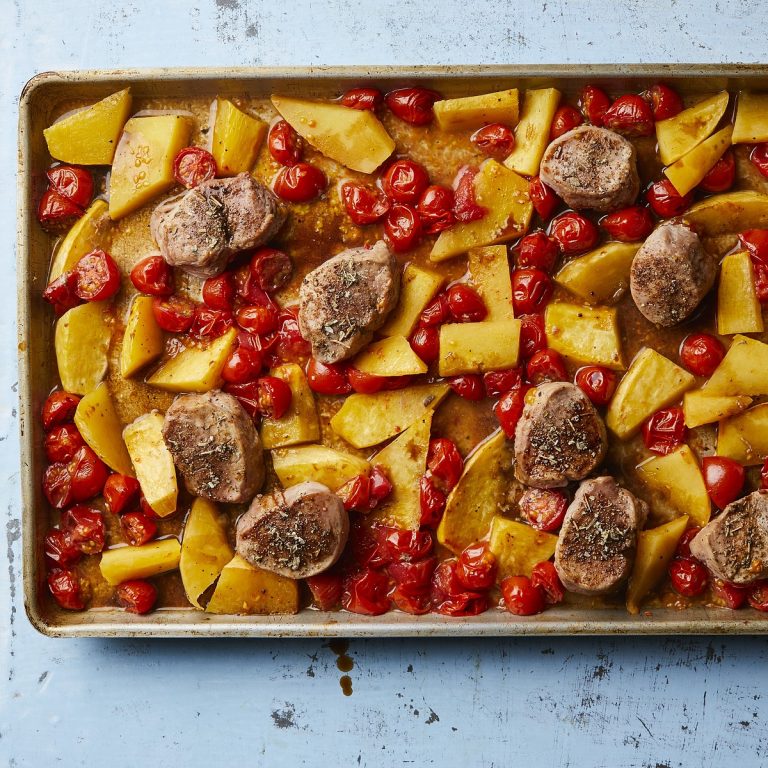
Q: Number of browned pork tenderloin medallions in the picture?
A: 9